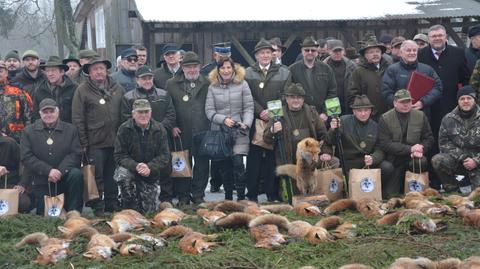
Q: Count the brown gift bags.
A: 8